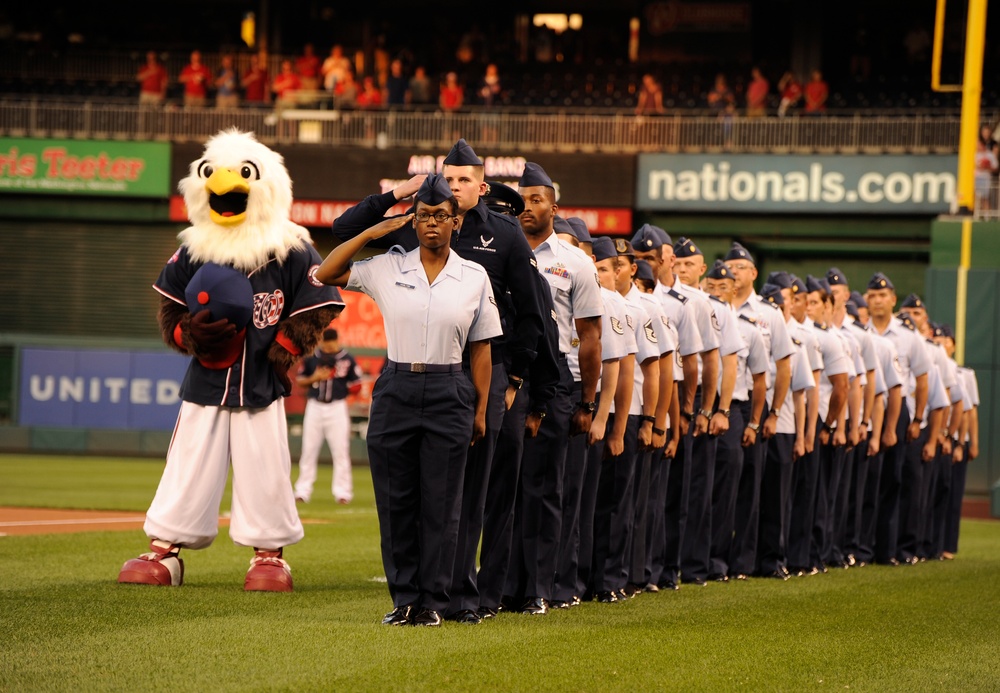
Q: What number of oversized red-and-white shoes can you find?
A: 2